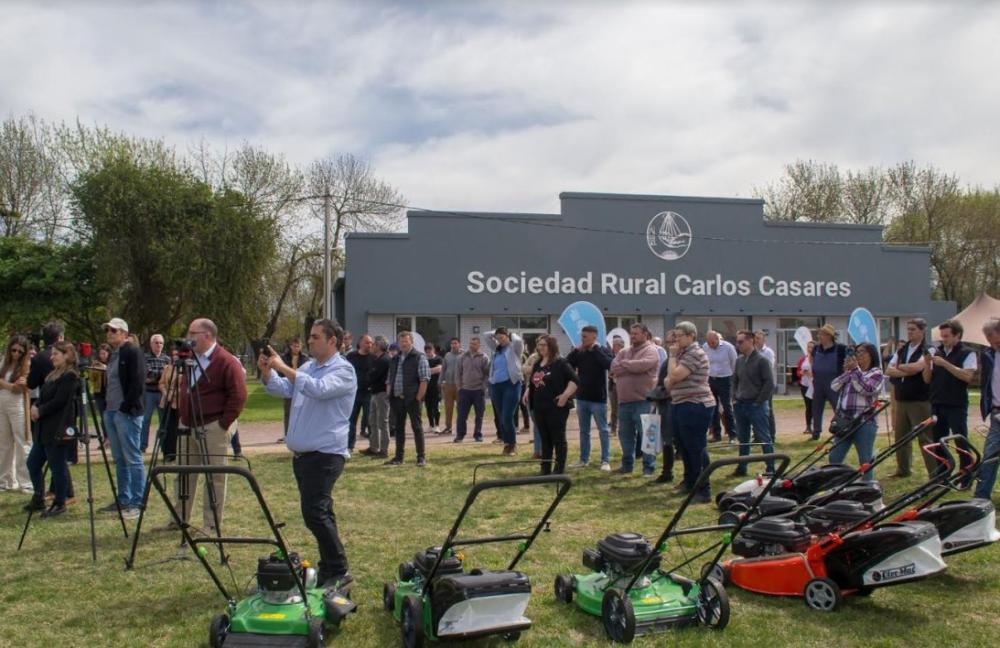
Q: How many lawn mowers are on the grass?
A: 7